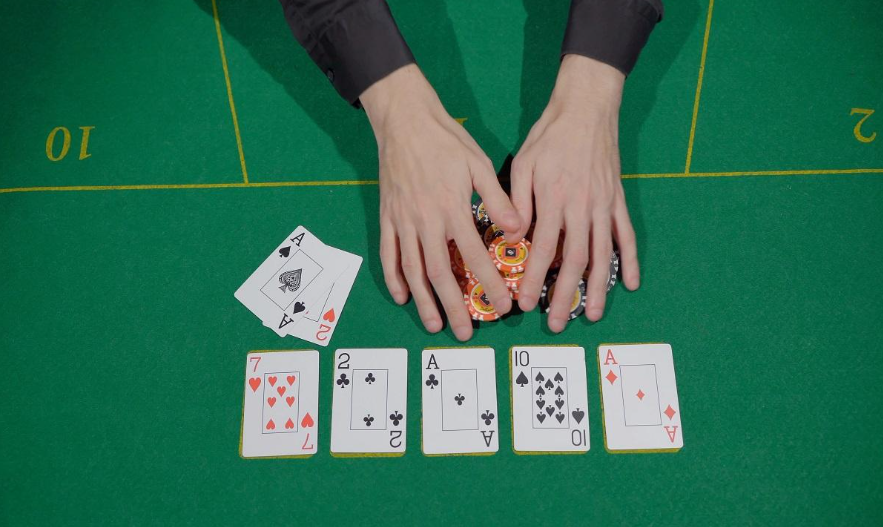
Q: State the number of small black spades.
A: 14